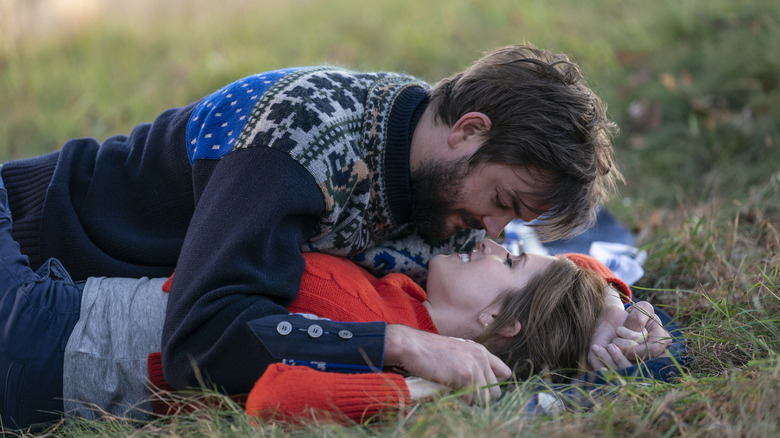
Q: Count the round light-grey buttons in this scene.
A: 3